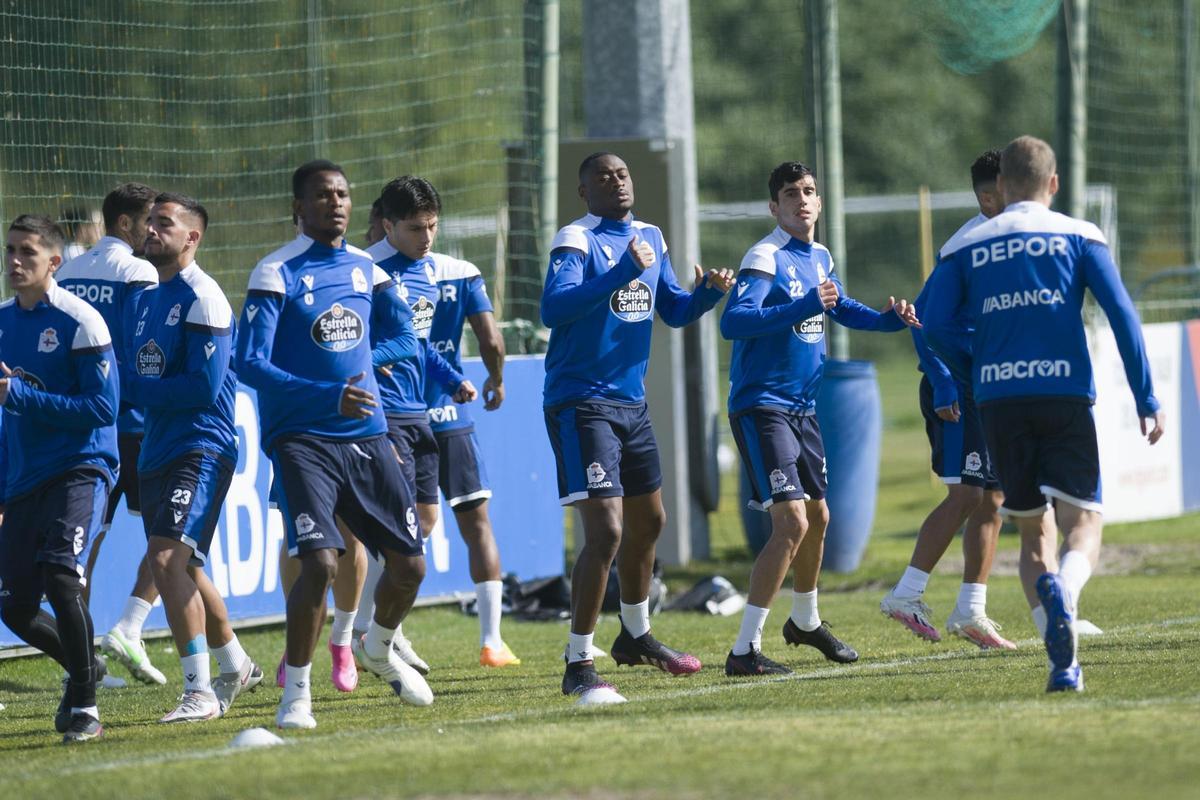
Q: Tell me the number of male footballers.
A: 11